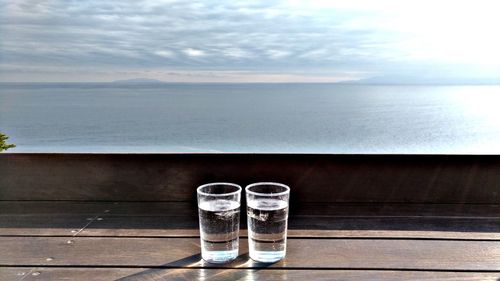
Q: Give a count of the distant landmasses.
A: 2